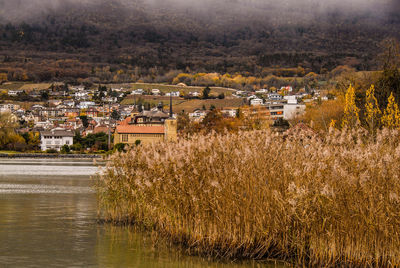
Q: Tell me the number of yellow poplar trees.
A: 3